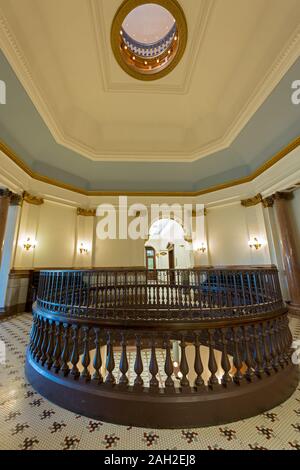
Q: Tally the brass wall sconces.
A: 4